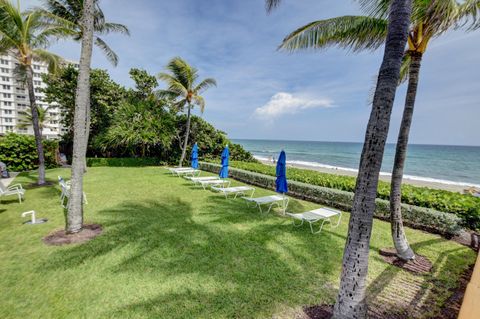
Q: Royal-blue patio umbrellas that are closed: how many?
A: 3